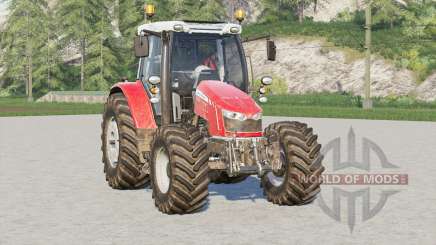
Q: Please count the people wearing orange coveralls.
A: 0